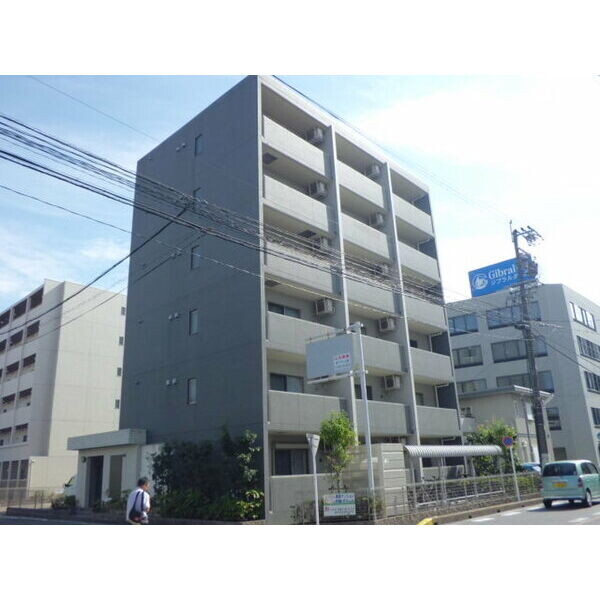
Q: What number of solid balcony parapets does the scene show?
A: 15